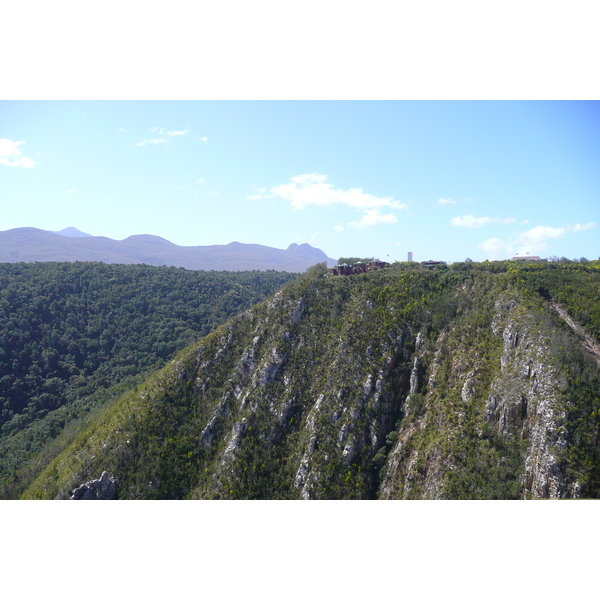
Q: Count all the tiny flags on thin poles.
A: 3